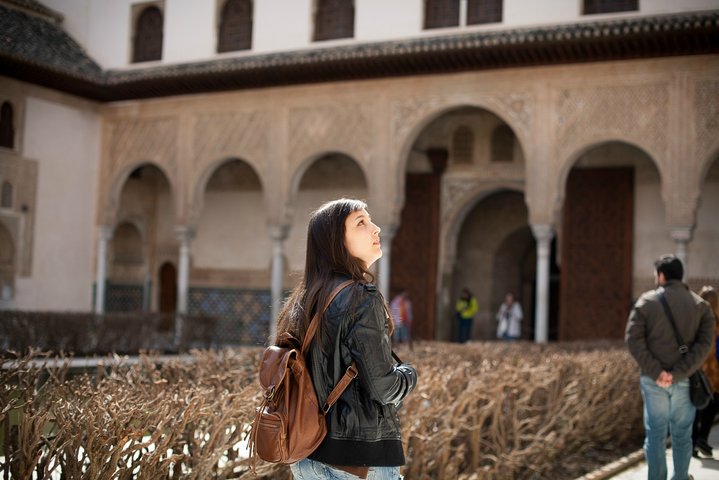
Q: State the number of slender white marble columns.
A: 6